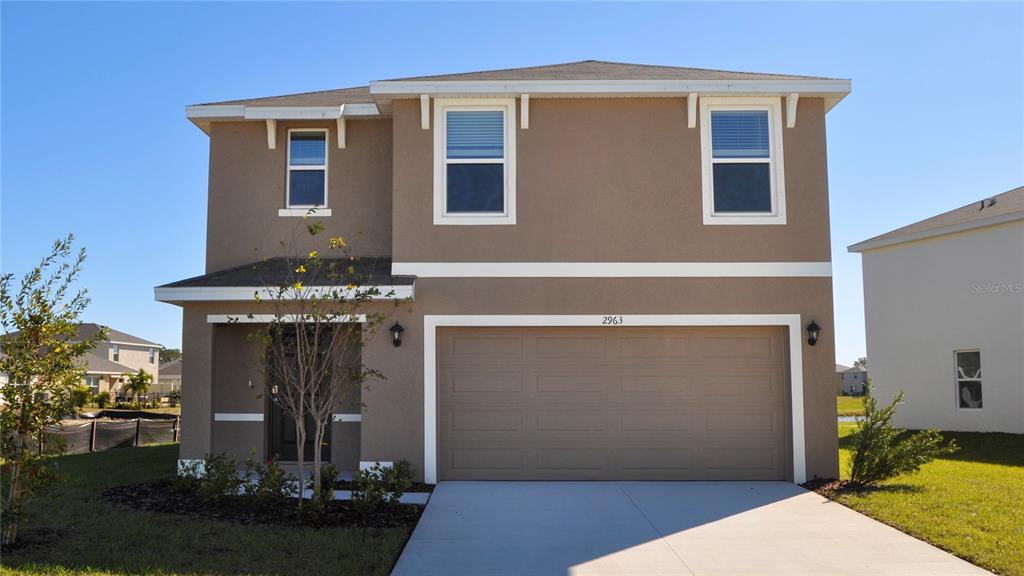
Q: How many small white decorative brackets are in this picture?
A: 6